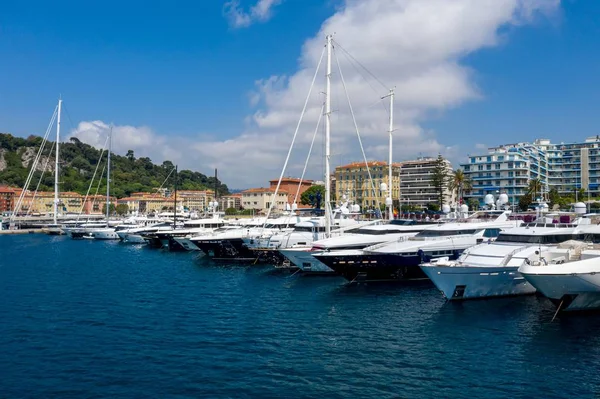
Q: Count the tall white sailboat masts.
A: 4